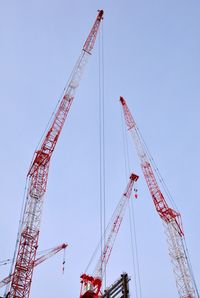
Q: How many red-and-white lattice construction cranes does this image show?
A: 4